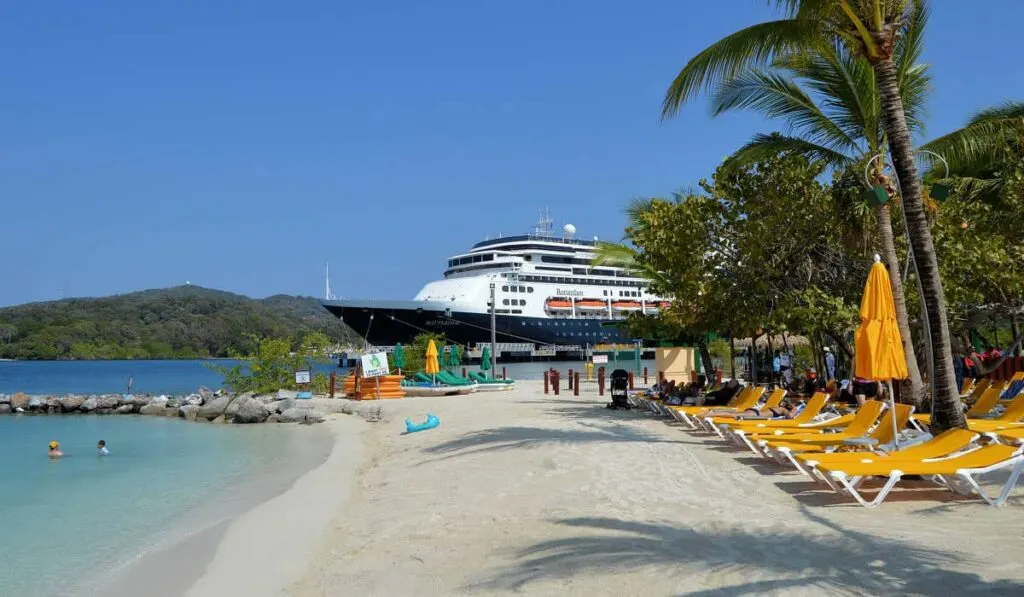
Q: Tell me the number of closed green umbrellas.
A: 4